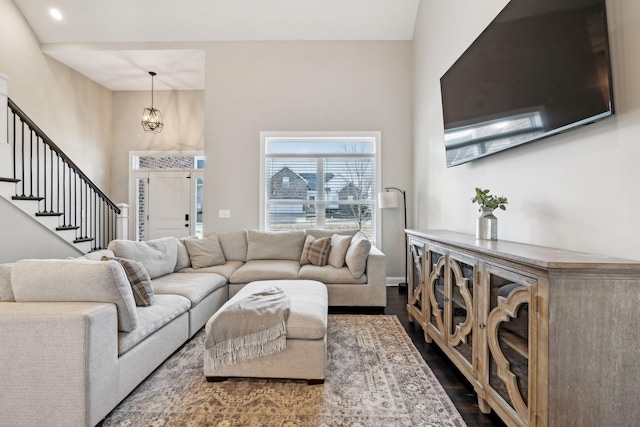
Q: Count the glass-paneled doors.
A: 4